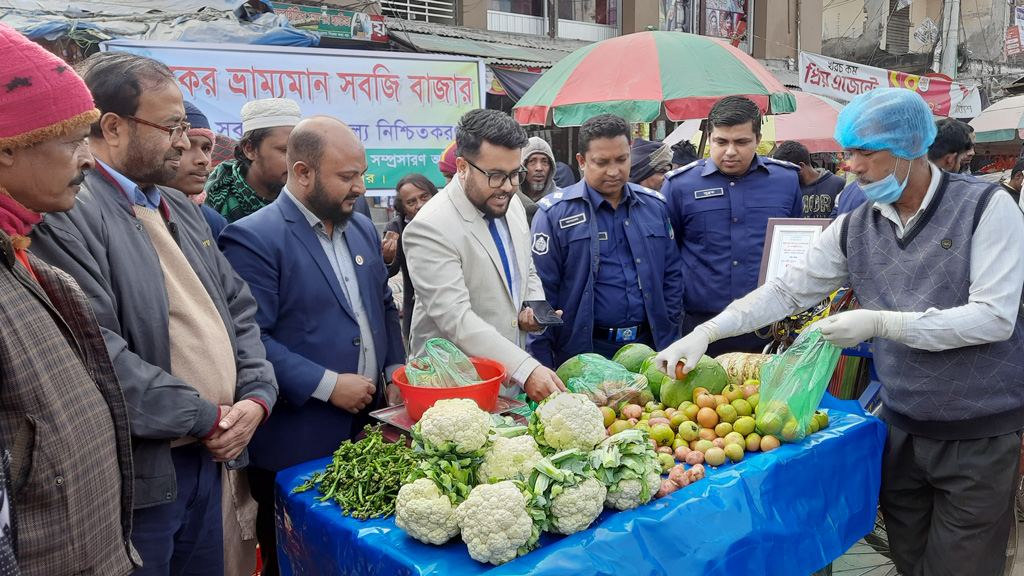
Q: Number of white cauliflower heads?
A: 7